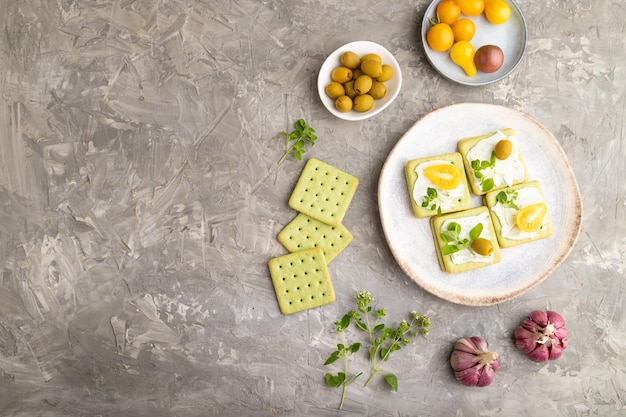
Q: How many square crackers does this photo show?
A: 7